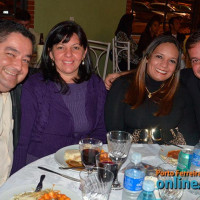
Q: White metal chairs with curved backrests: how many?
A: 2